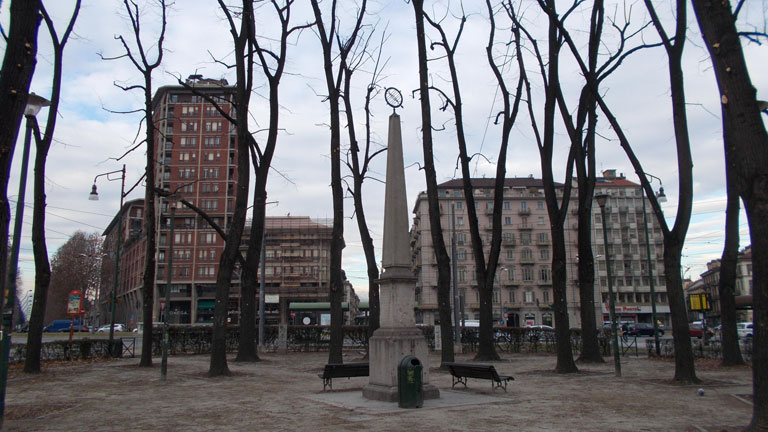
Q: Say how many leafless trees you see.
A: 14